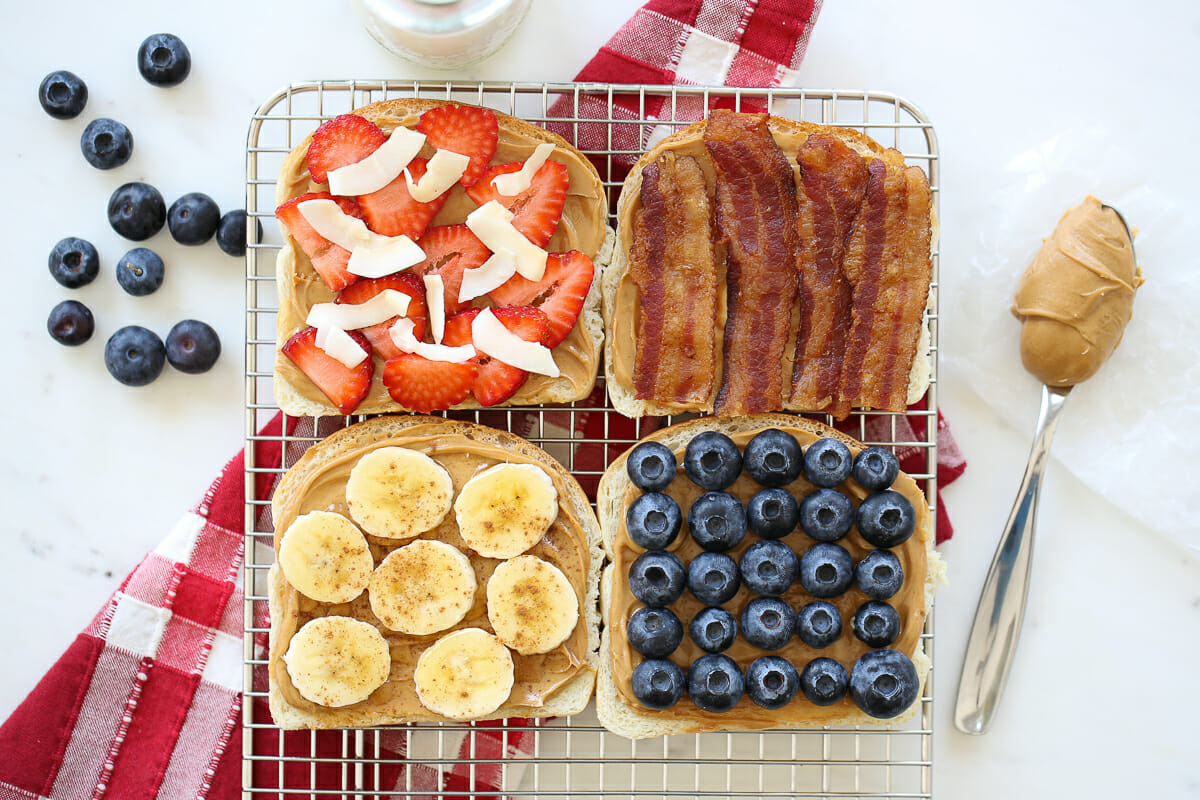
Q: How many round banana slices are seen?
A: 7